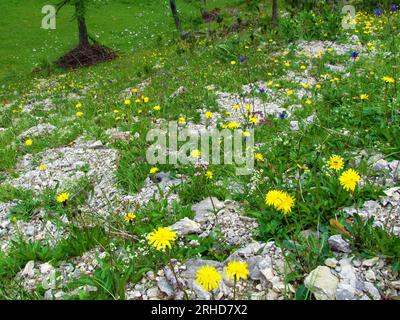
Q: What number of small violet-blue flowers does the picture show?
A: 6